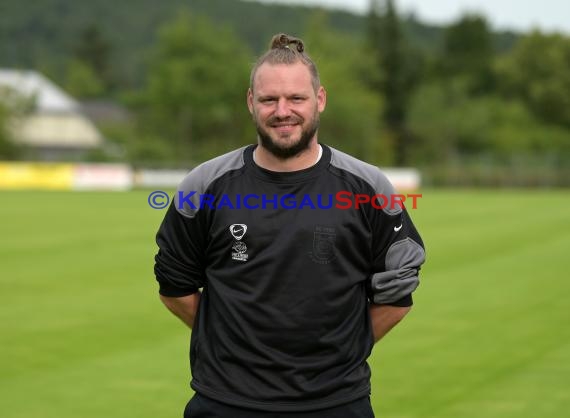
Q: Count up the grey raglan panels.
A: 2